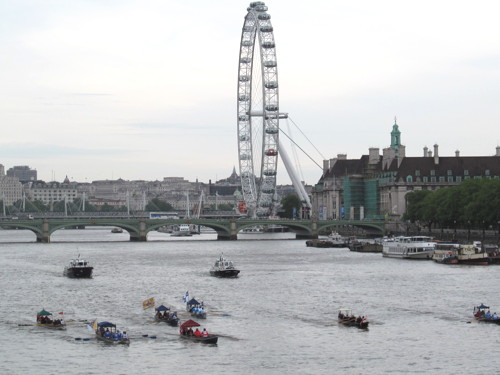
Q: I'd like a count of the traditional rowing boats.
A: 7